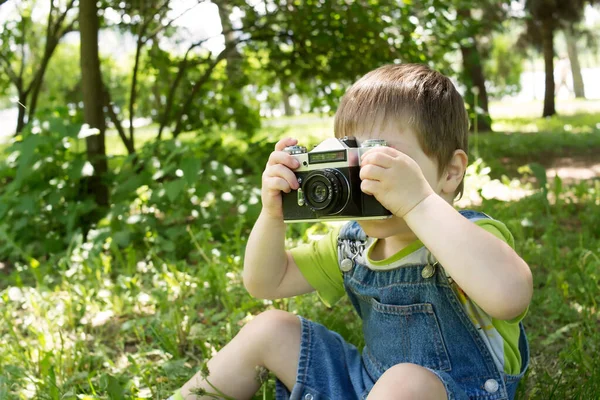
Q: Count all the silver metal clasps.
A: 2